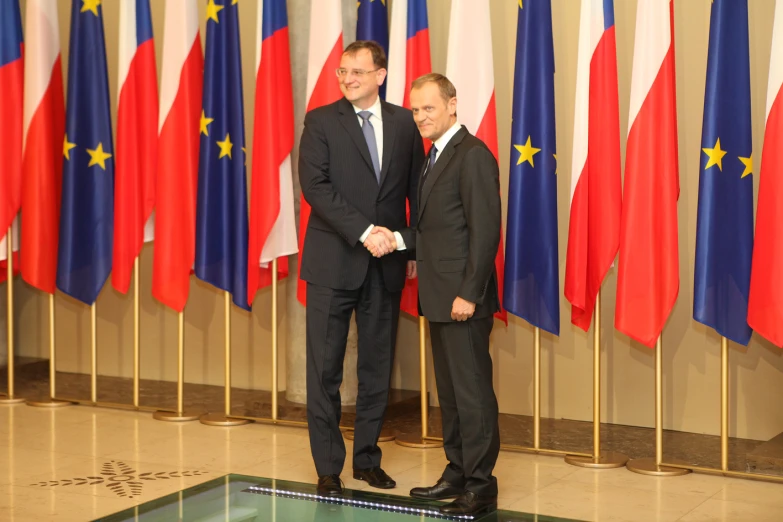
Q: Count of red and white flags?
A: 6